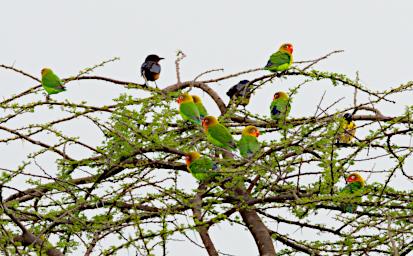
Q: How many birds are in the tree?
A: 12